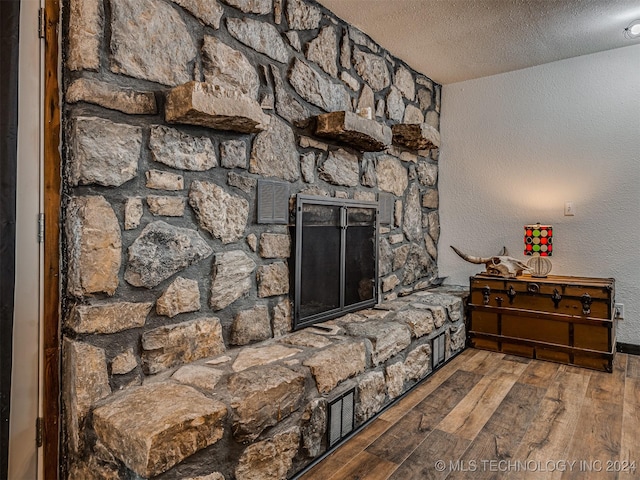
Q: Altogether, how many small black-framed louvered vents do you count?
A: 2